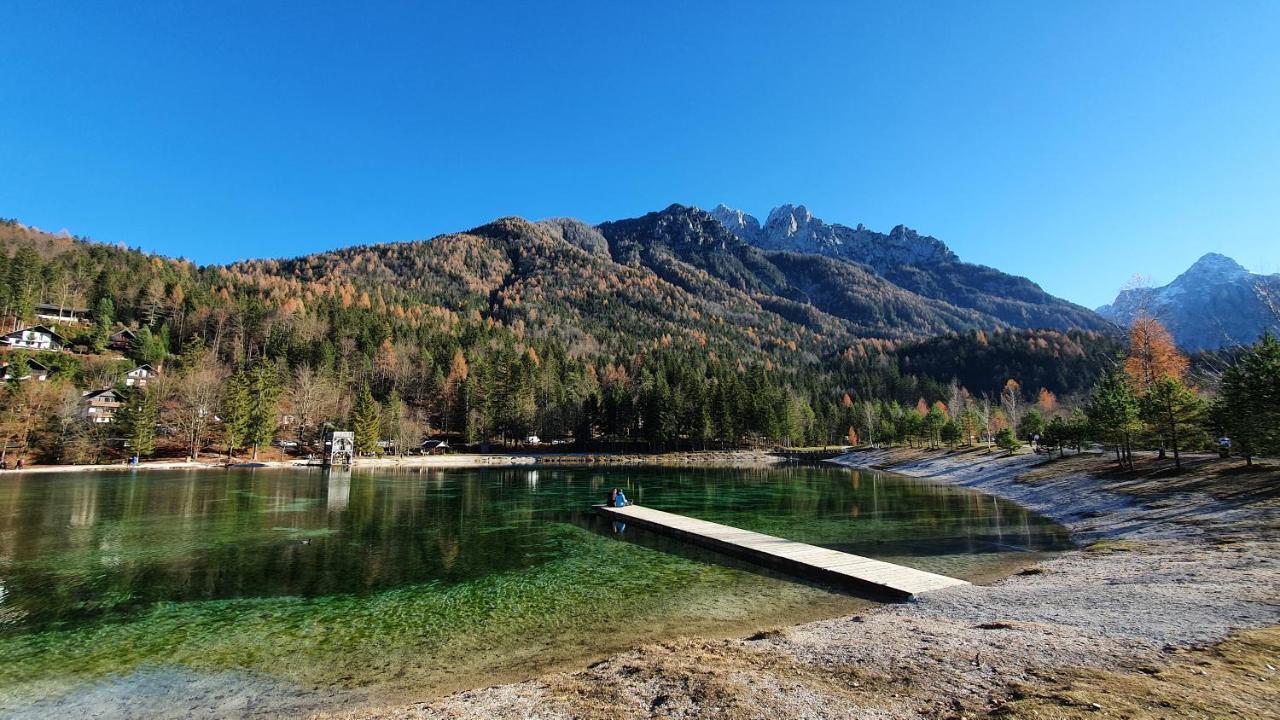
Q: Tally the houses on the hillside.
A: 6